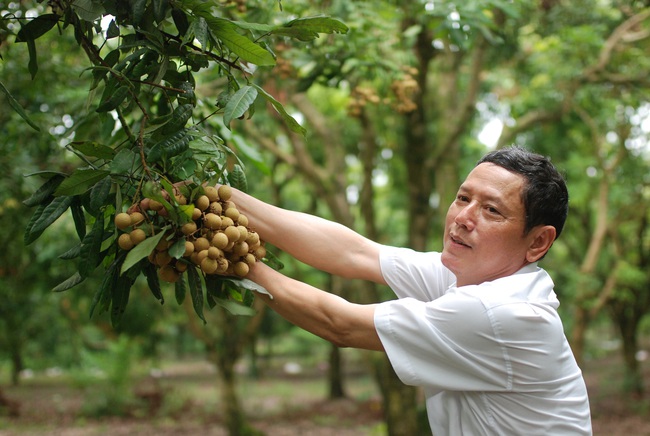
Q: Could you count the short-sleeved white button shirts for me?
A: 1